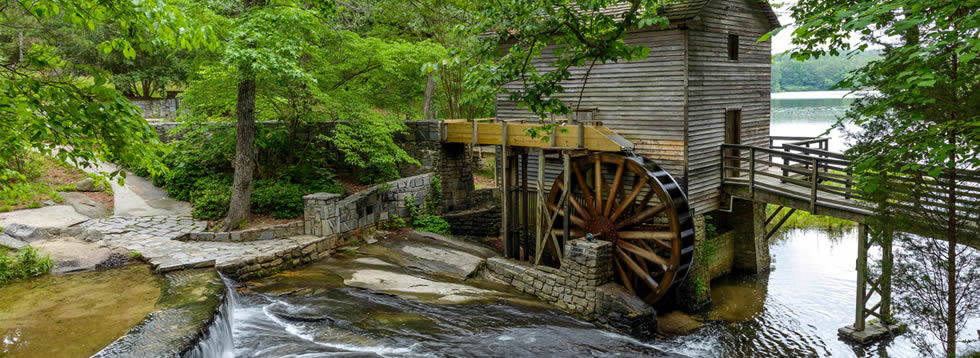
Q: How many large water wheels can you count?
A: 1